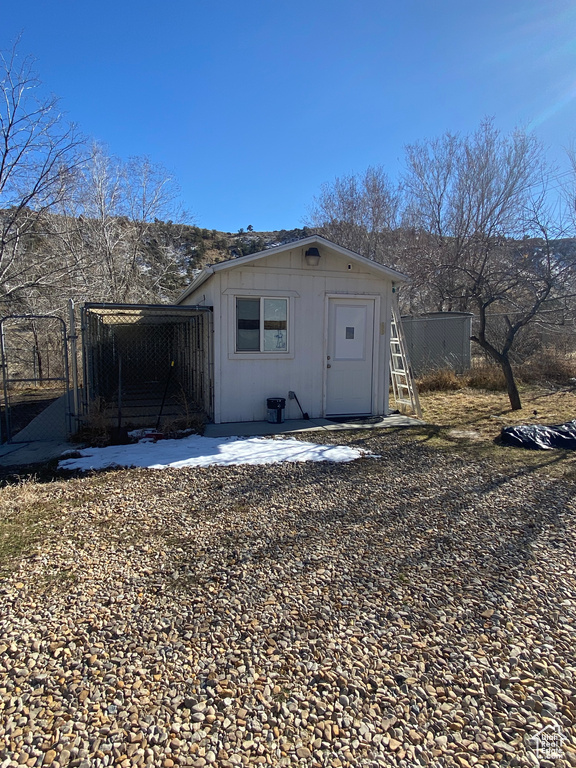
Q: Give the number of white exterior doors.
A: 1